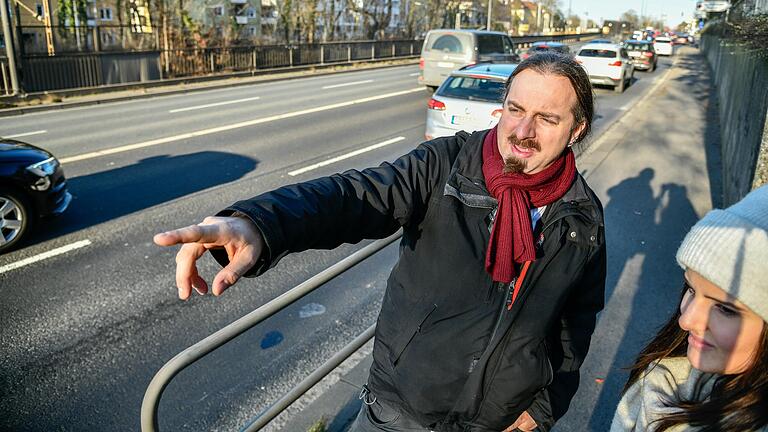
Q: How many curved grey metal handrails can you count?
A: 1